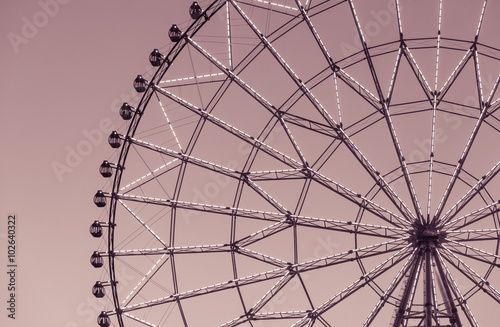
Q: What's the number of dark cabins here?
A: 12